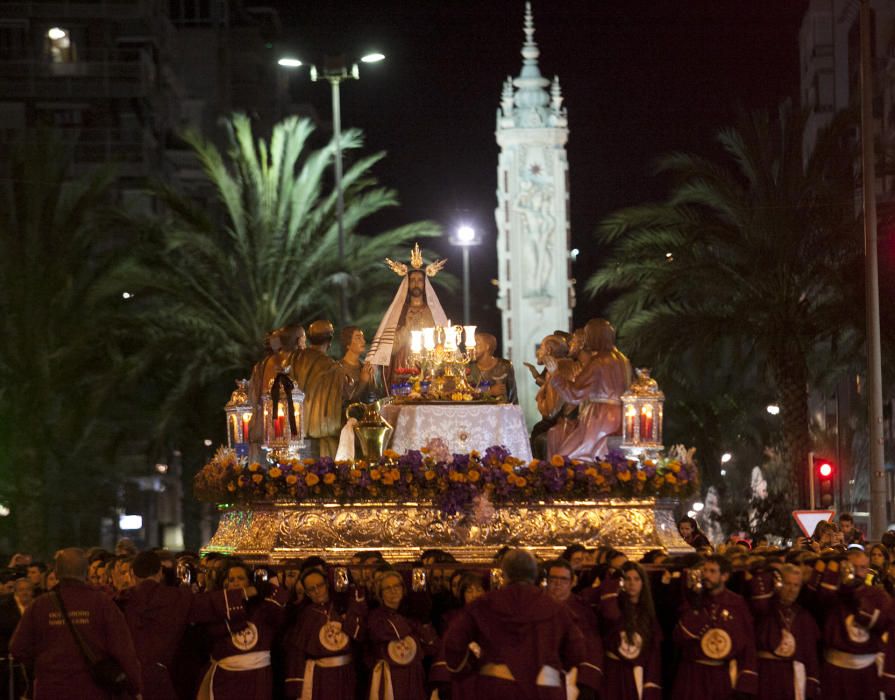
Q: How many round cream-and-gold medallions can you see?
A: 7